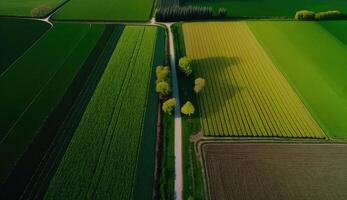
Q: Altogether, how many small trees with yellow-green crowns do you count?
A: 6